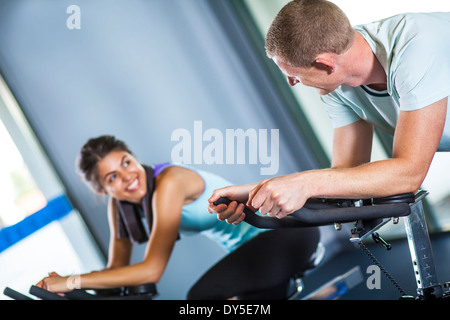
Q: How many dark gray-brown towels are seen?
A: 1